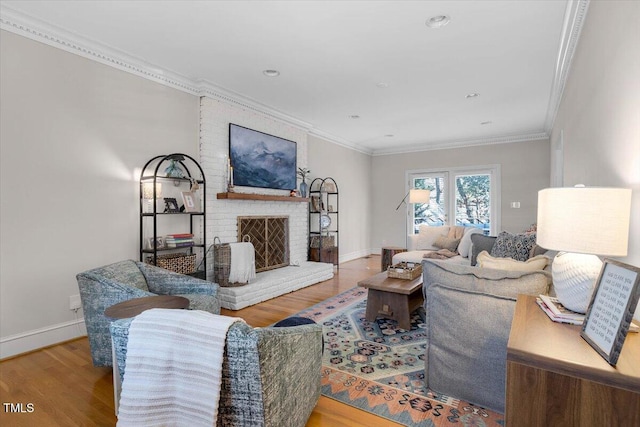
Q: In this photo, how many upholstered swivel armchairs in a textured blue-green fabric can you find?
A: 2